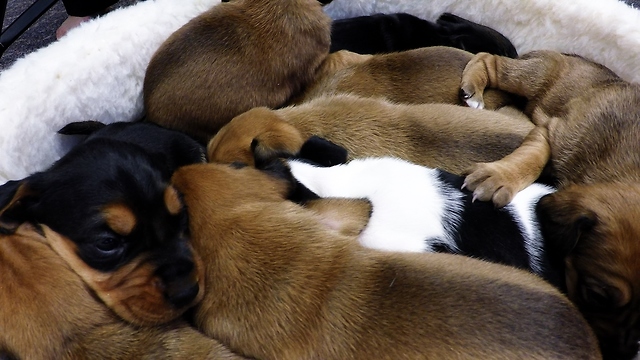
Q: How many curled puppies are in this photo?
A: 9